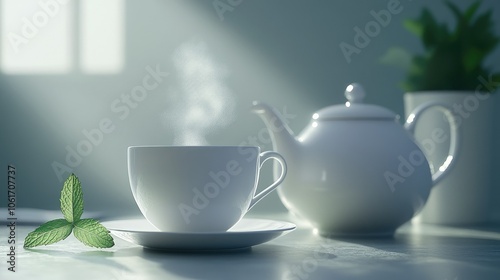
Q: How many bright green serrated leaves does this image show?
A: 3